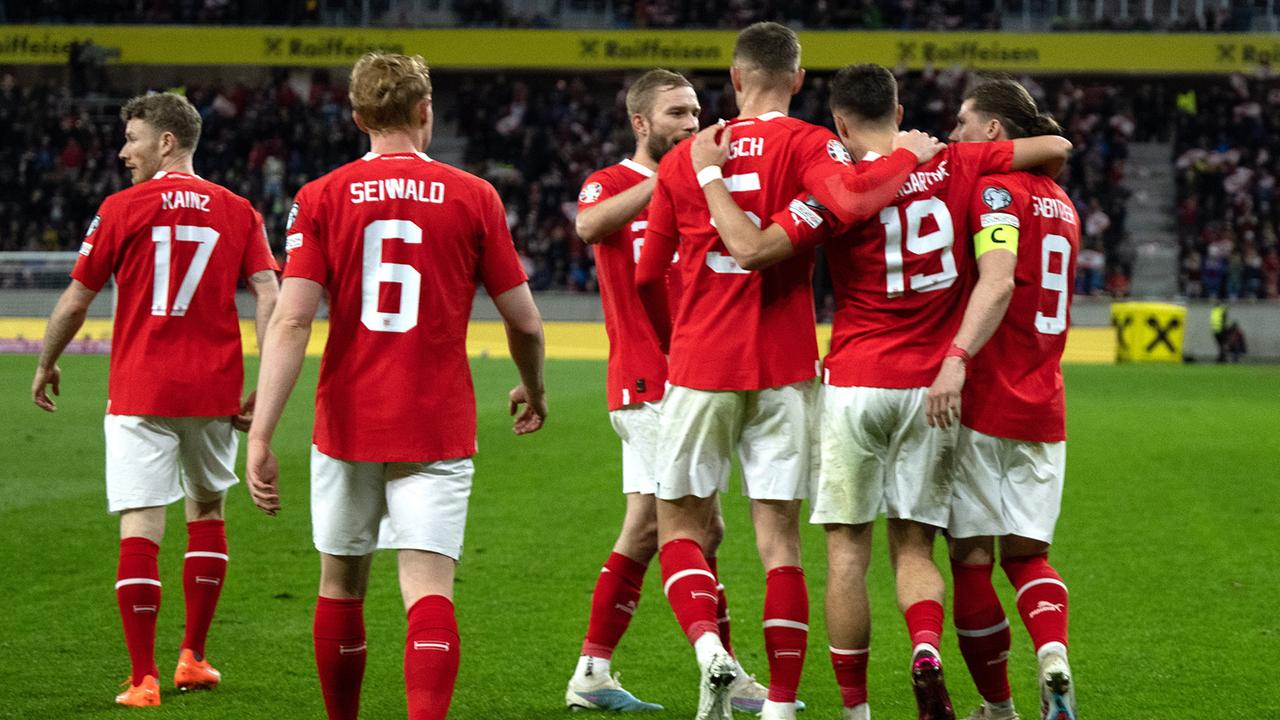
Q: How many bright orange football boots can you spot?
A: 2